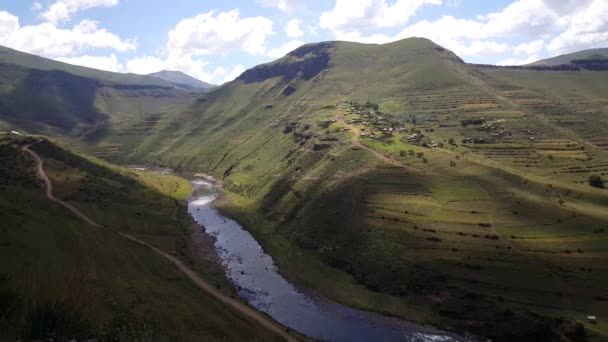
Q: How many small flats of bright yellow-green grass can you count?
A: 1